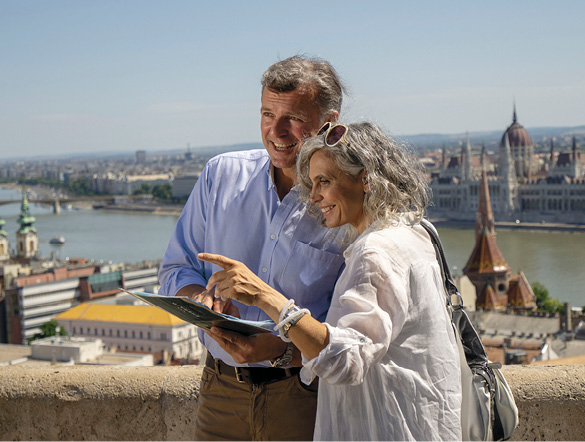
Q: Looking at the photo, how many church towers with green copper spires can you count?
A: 2